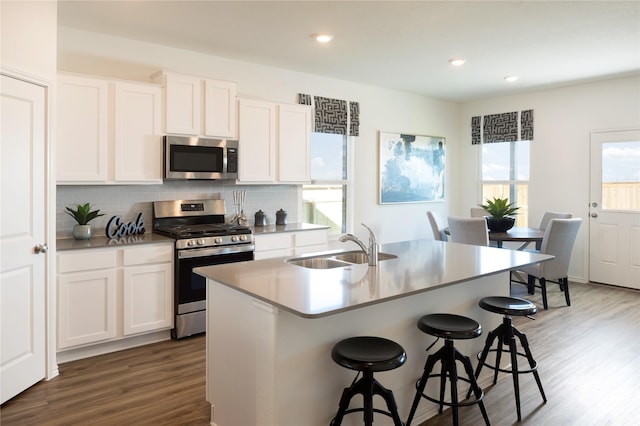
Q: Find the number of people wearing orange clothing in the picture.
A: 0